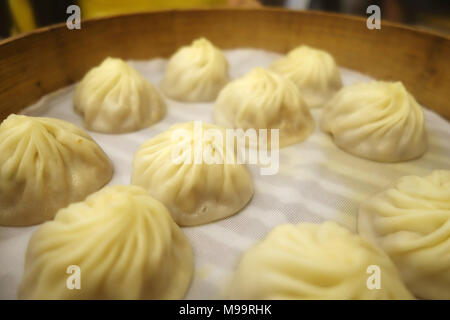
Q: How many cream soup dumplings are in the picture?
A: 10